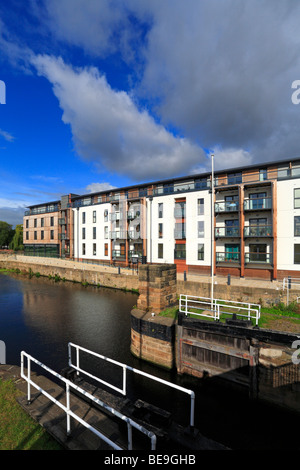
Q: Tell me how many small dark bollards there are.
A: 4